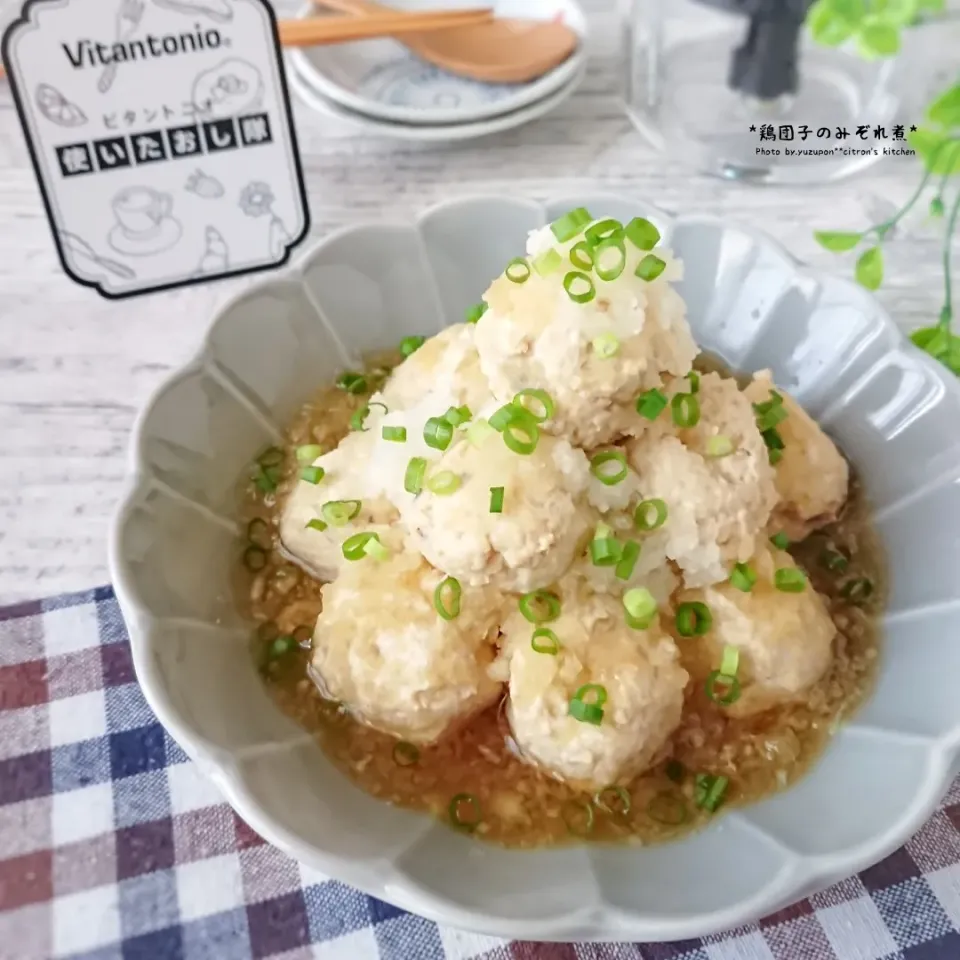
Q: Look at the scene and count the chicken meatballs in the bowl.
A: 9